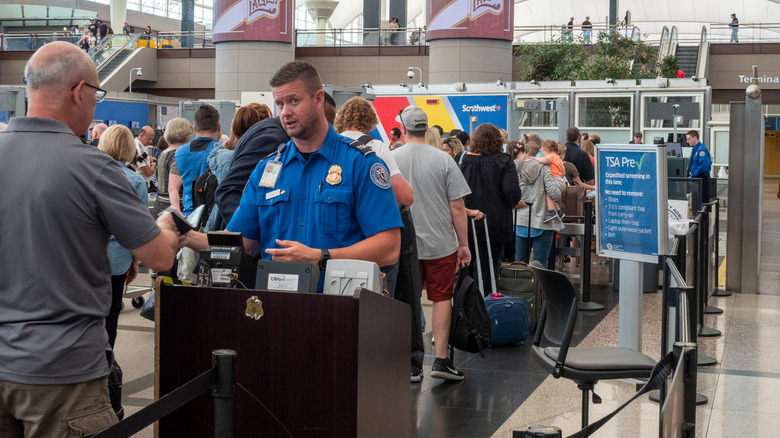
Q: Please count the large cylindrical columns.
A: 2